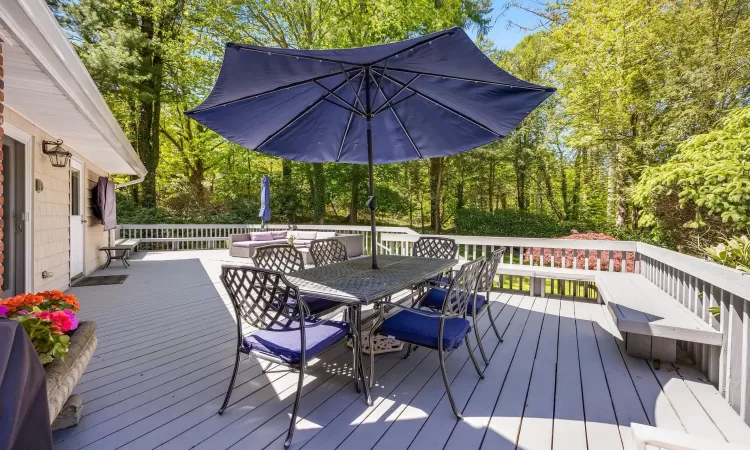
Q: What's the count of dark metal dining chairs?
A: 6